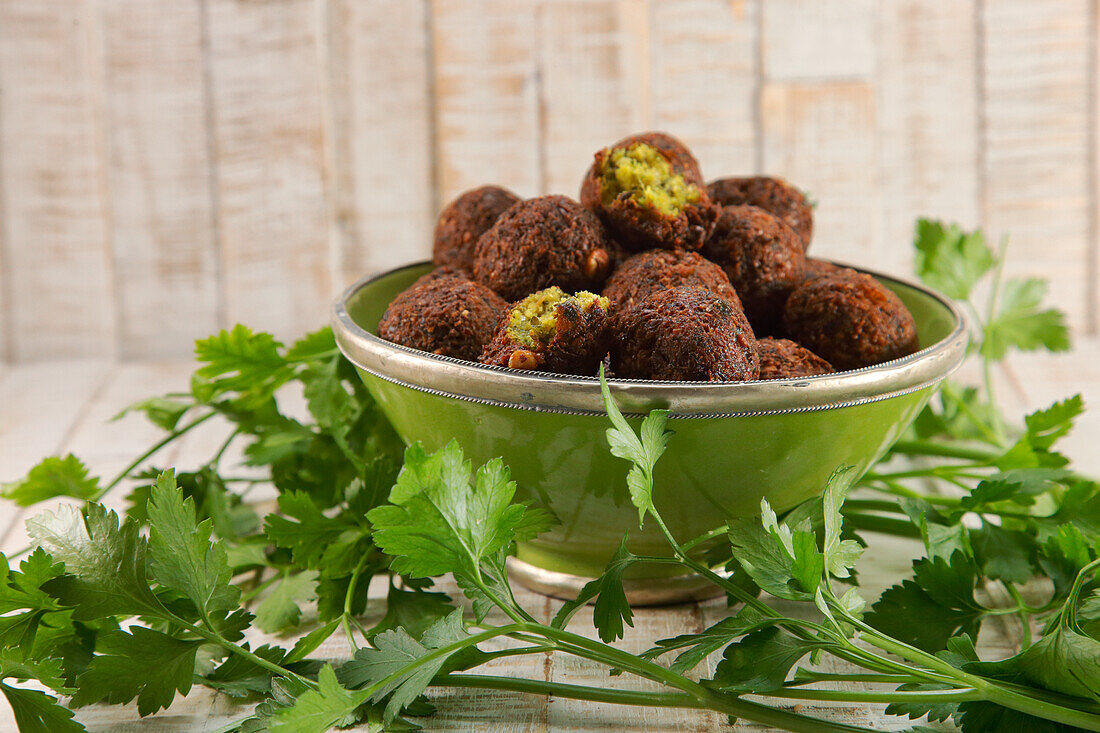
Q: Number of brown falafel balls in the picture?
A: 12